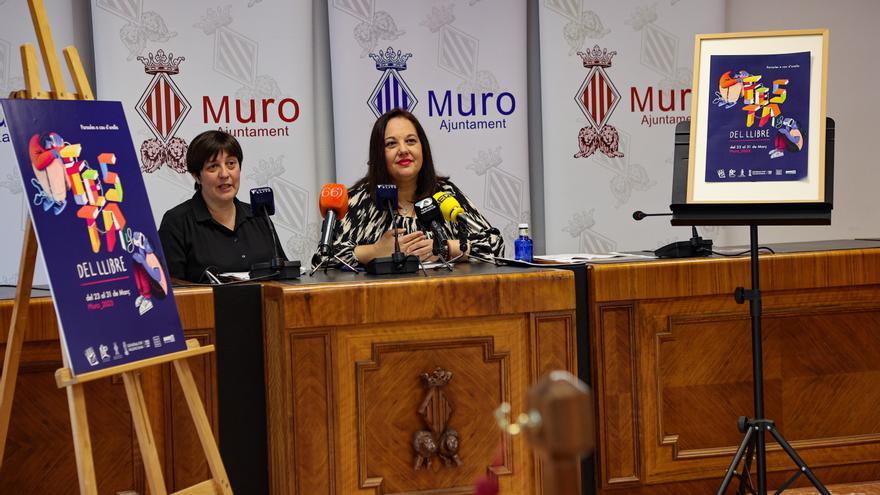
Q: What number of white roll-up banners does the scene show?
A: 4